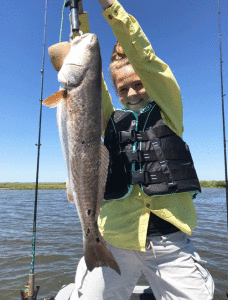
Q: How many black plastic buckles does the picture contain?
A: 3